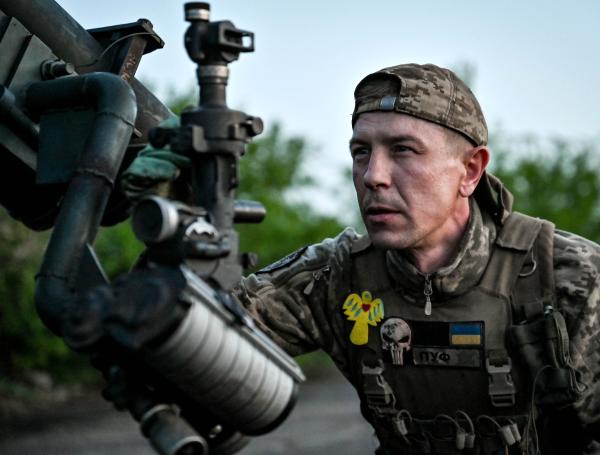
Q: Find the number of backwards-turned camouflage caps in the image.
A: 1